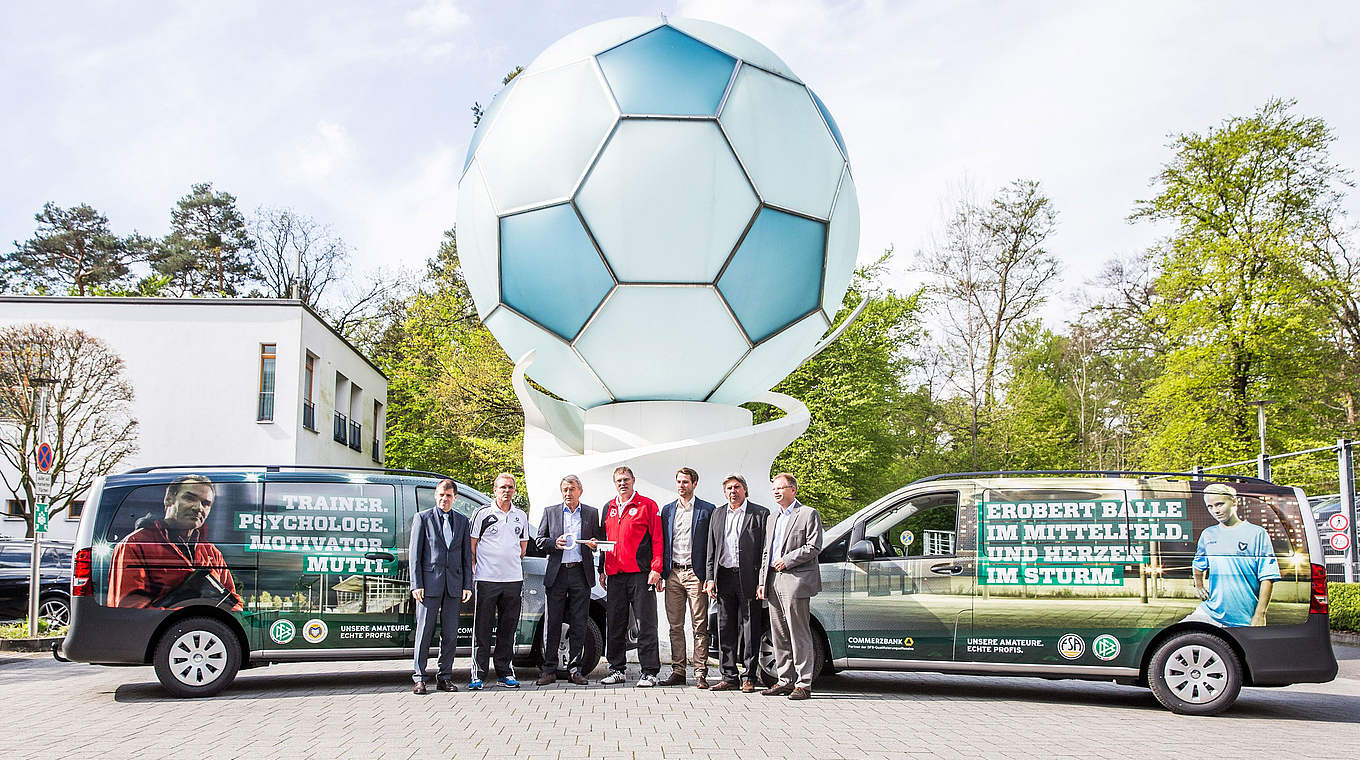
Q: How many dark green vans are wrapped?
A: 2